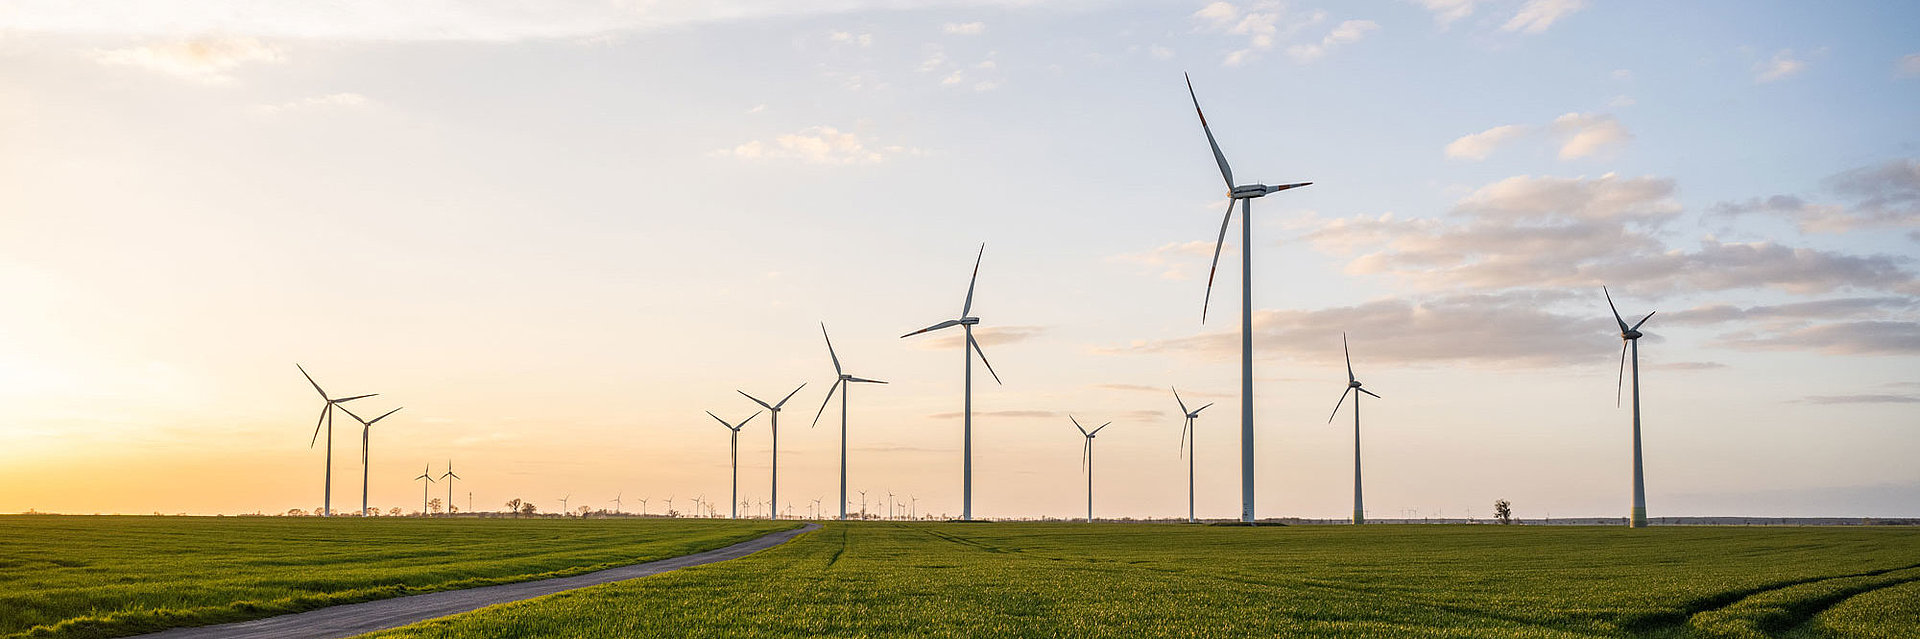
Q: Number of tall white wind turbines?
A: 11